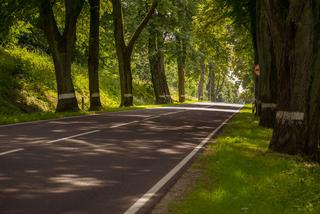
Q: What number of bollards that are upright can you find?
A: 1